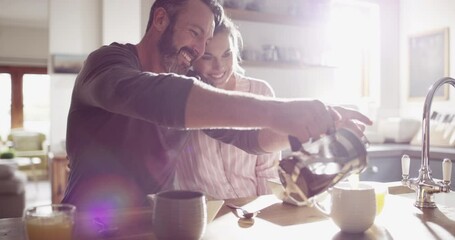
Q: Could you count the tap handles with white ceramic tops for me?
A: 2